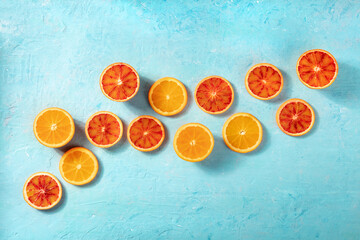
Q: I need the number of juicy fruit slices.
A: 13